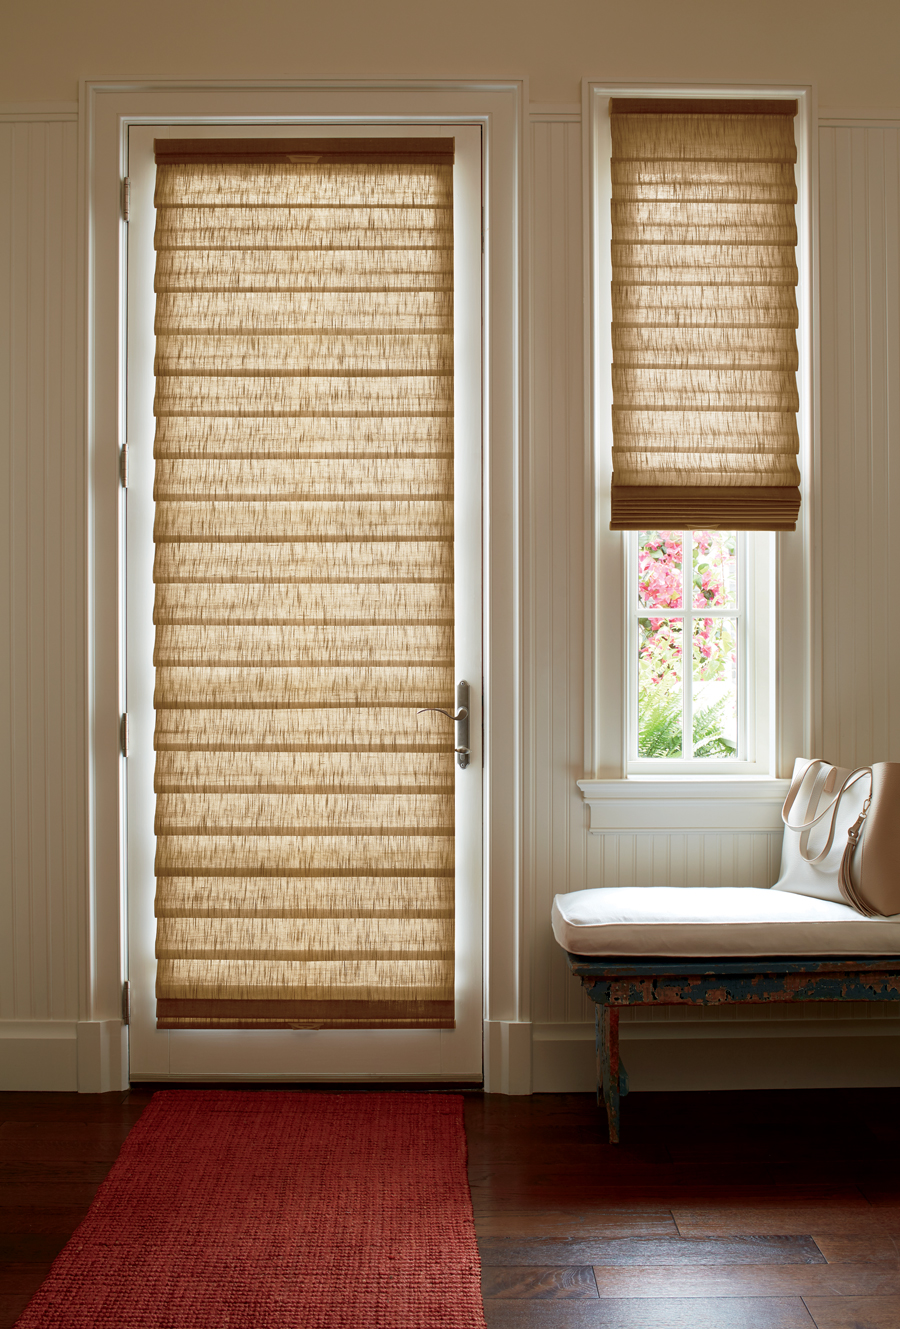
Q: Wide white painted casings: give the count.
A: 2